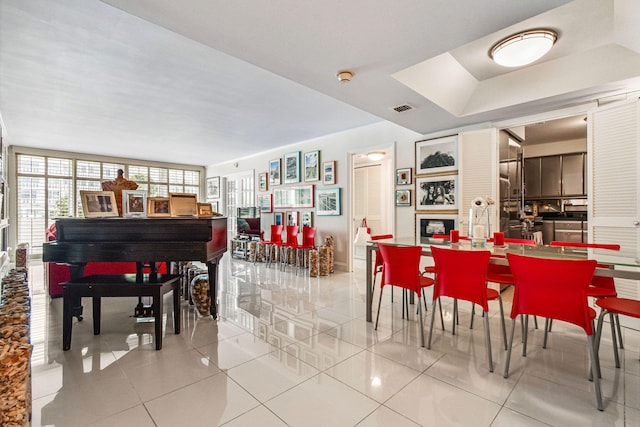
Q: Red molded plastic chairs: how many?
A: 11